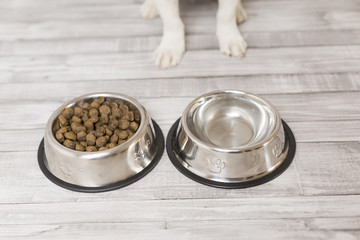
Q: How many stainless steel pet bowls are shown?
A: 2